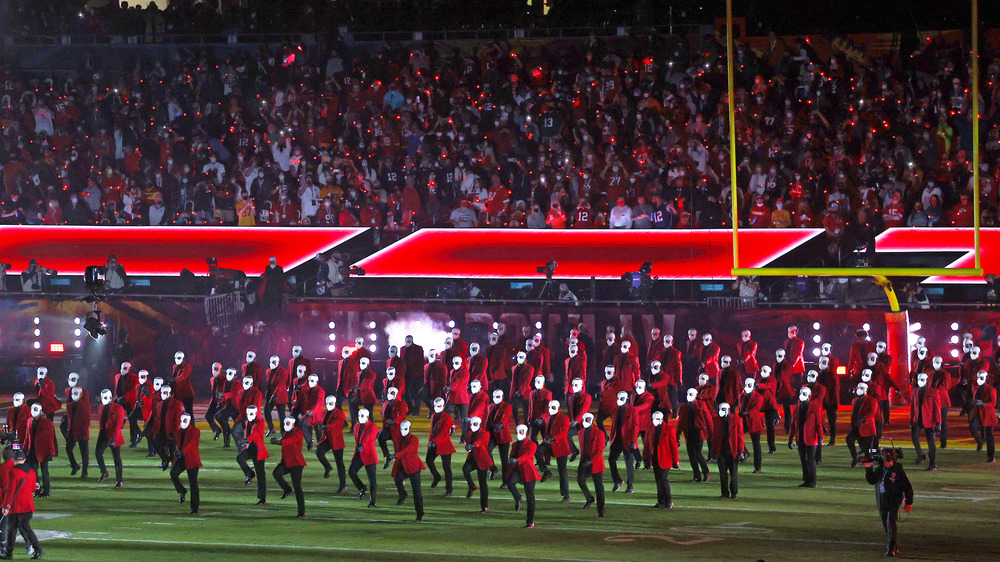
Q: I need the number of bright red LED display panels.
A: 3